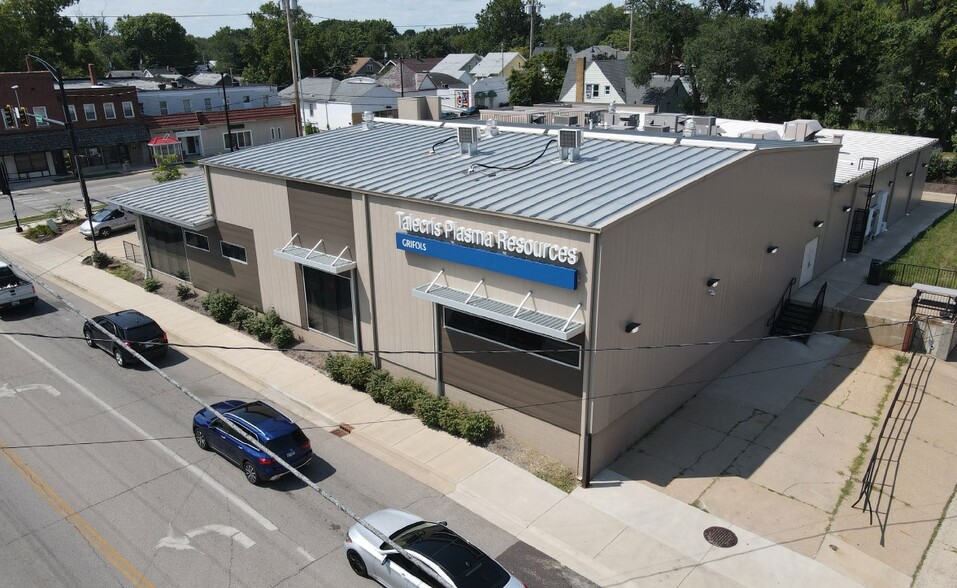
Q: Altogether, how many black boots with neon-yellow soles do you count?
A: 0